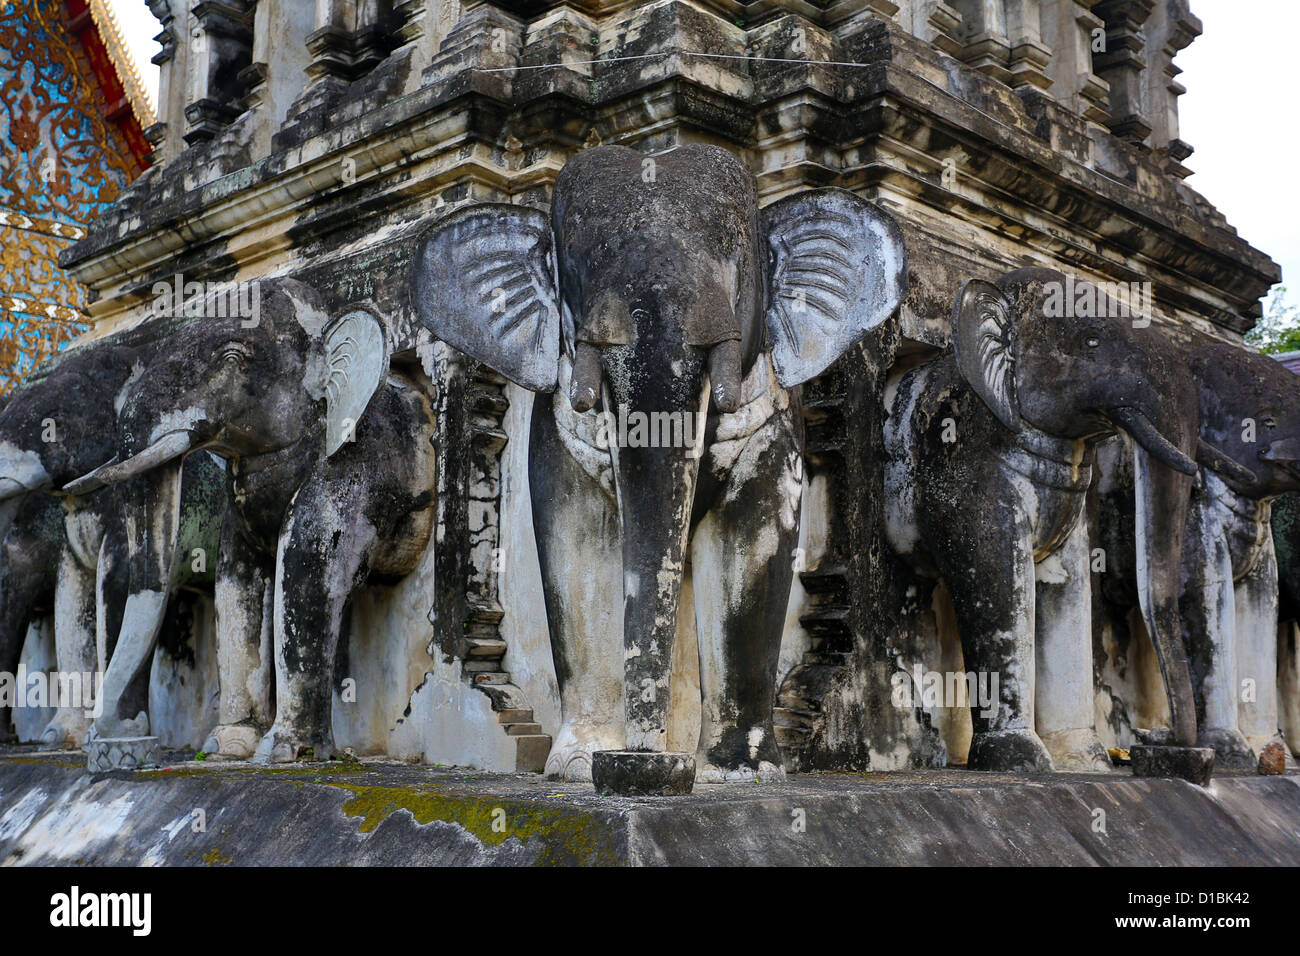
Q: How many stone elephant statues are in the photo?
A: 5